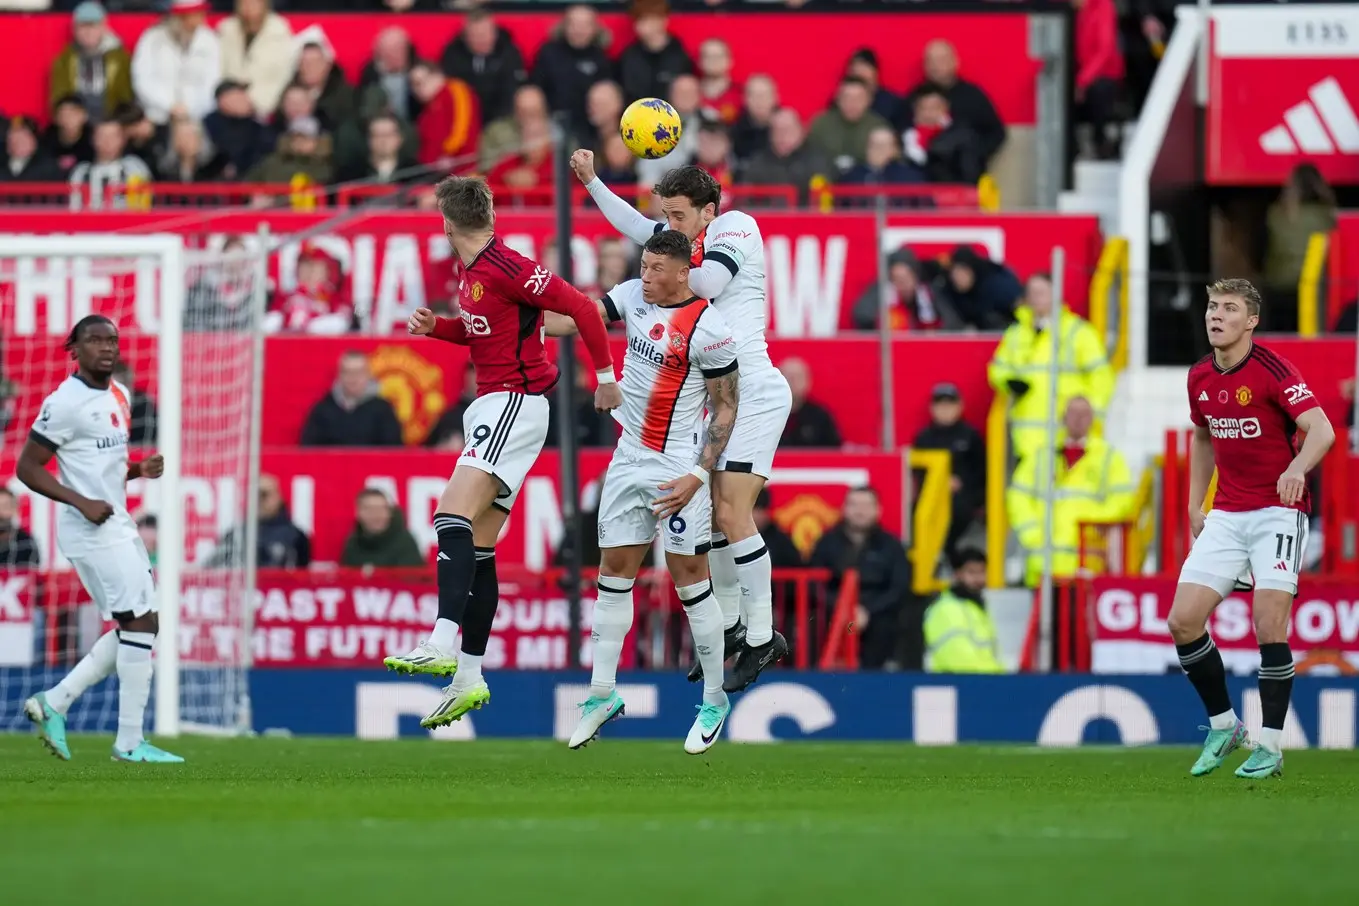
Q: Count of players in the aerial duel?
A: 3